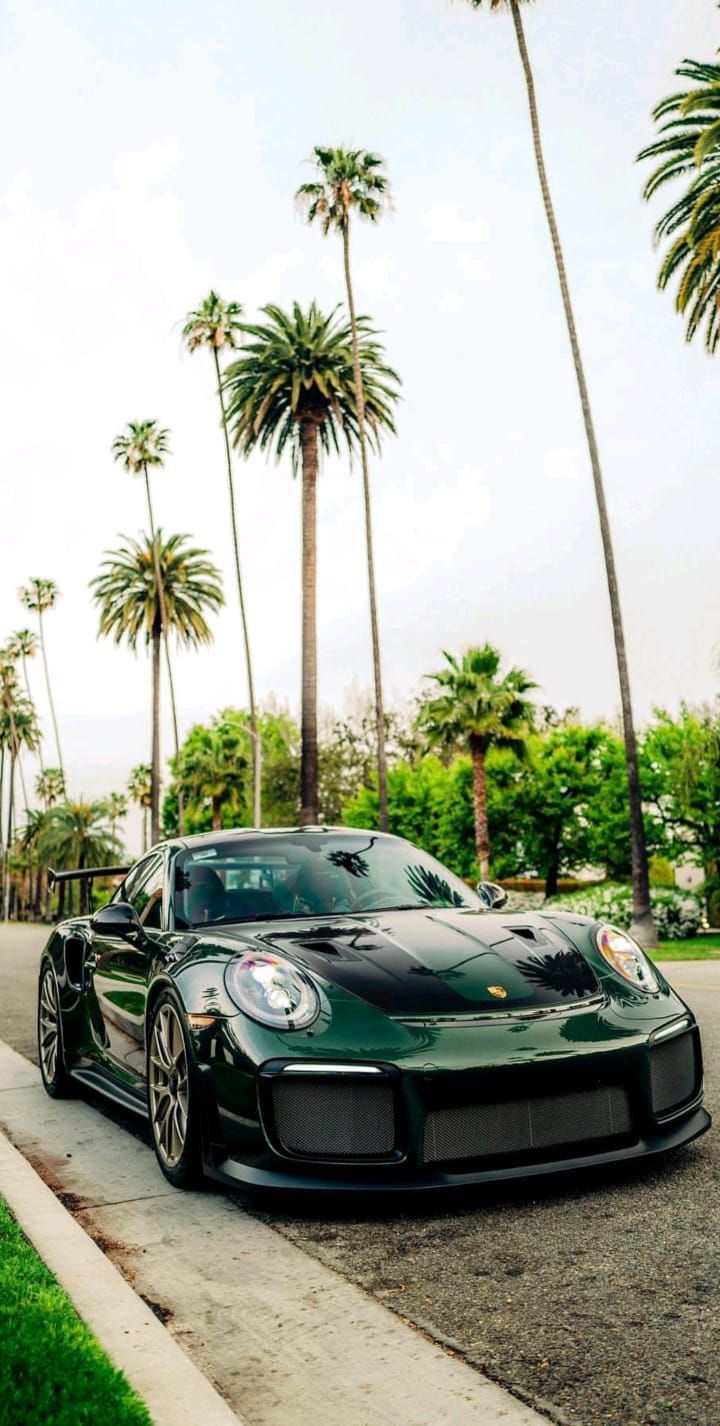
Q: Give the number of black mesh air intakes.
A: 3